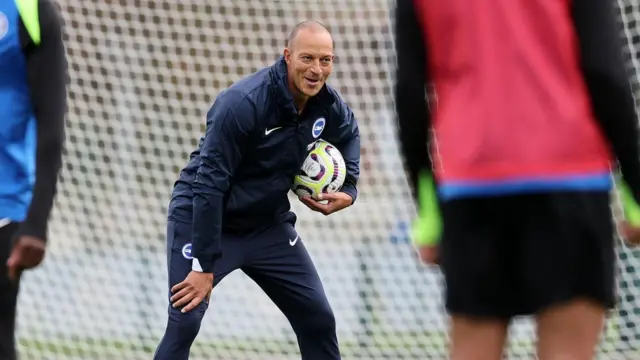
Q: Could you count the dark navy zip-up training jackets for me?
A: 1